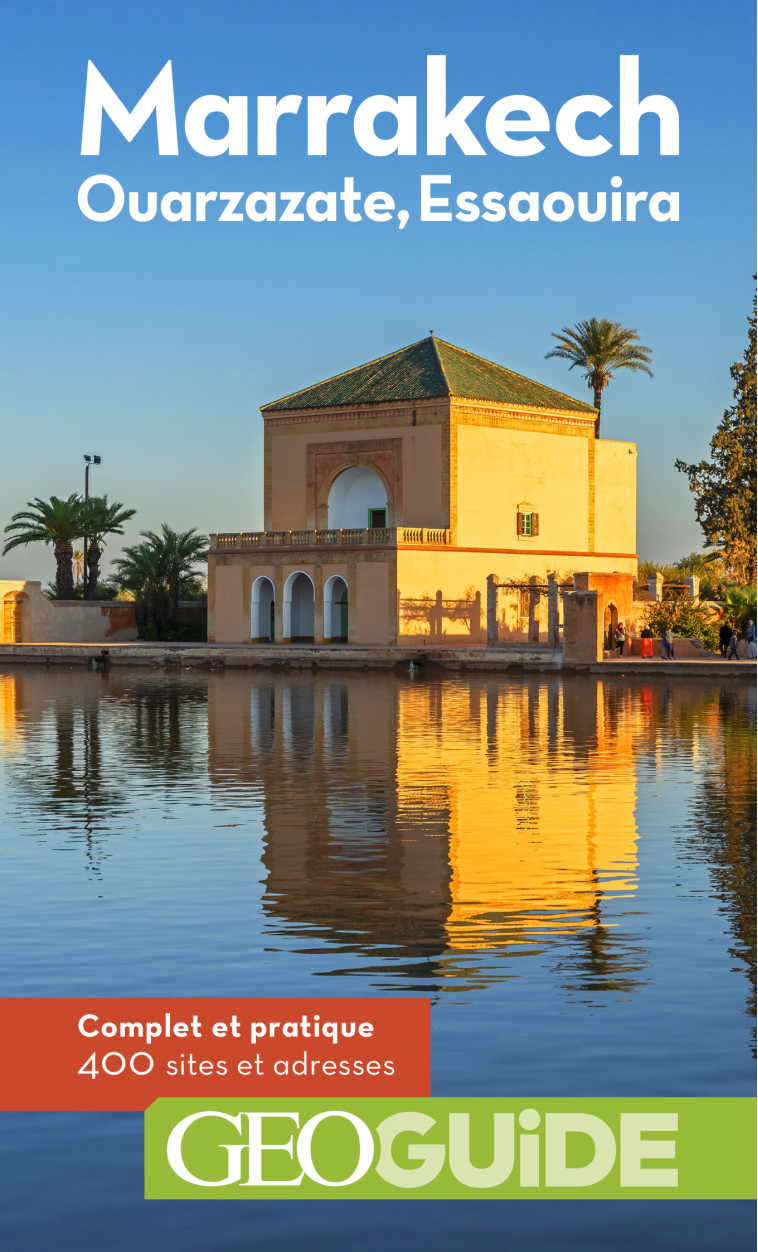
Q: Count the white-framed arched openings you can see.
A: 3